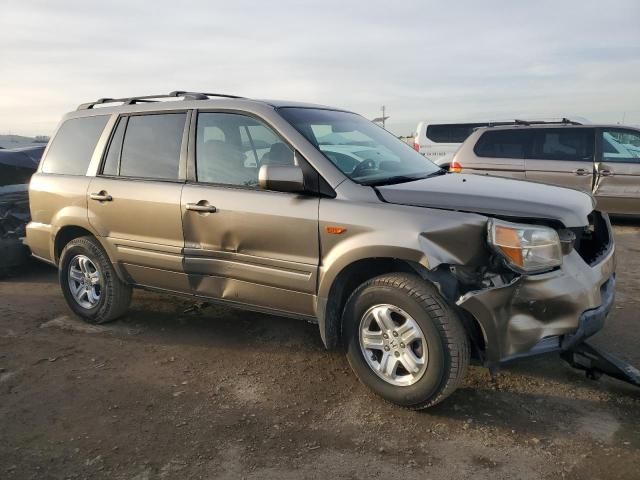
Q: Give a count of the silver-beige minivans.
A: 1